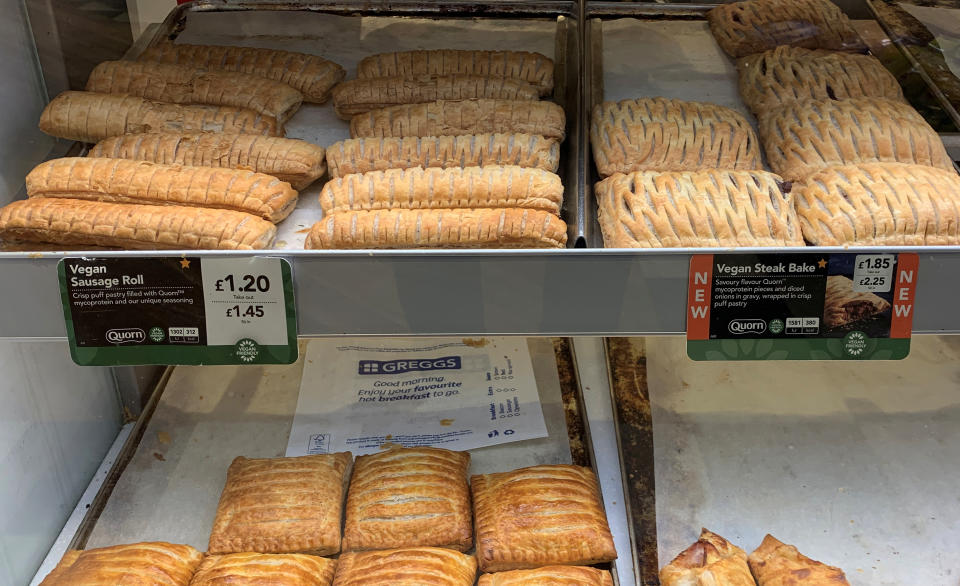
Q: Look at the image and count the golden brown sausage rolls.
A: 12